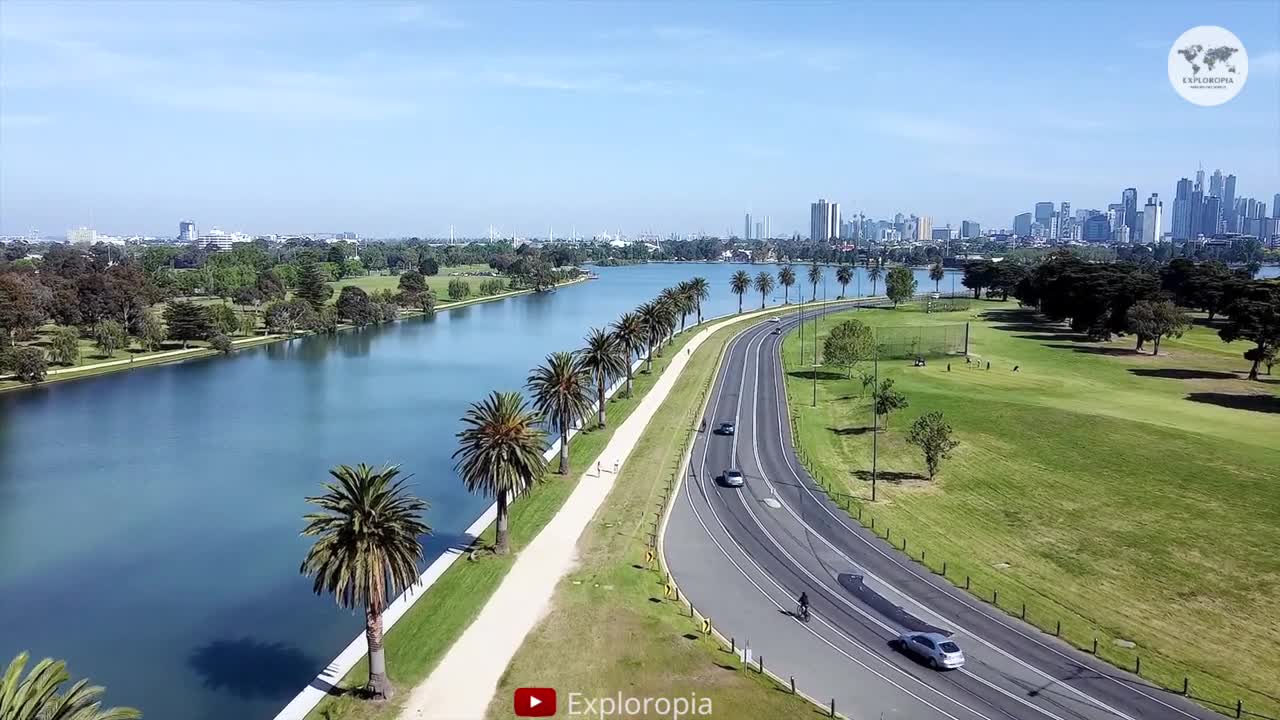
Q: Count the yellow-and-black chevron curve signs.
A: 3